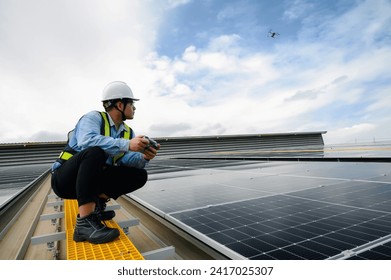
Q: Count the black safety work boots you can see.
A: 2